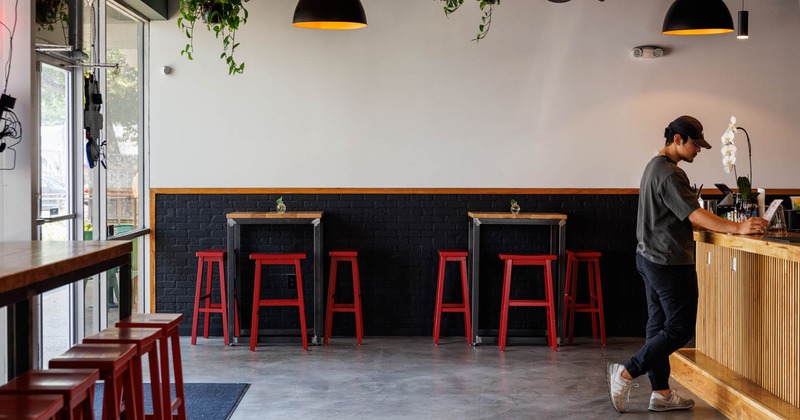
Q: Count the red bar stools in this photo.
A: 11